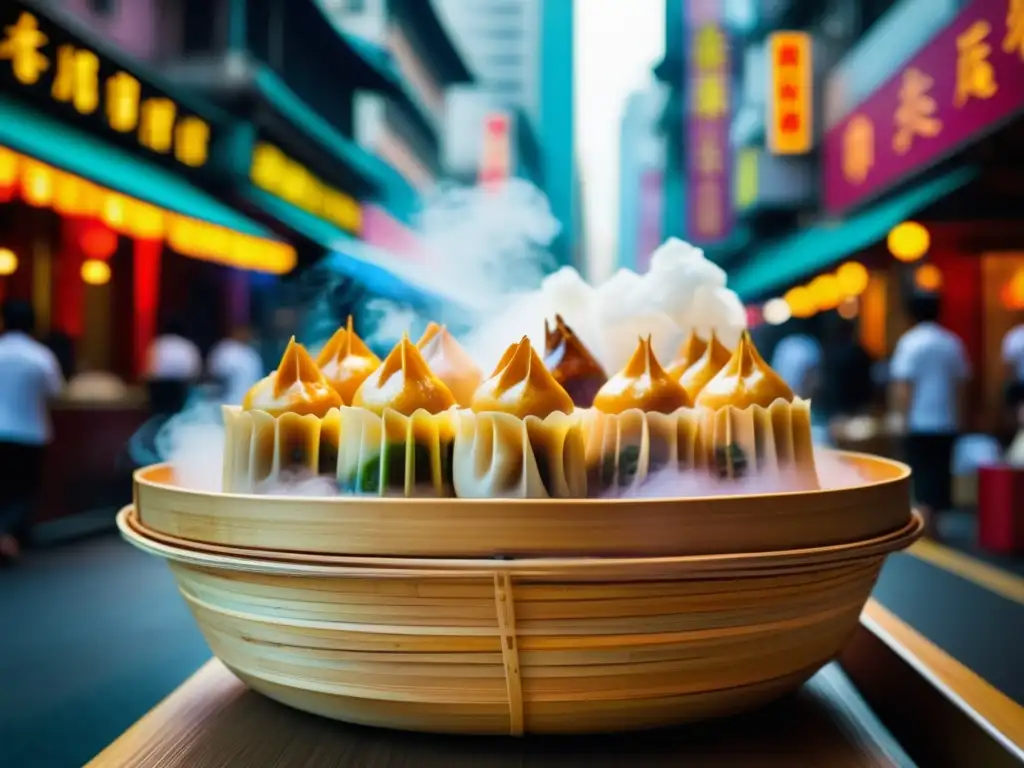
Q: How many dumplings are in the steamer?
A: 10